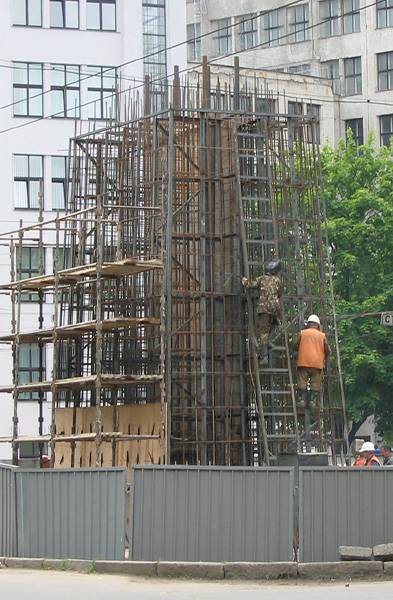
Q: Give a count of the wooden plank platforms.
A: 4